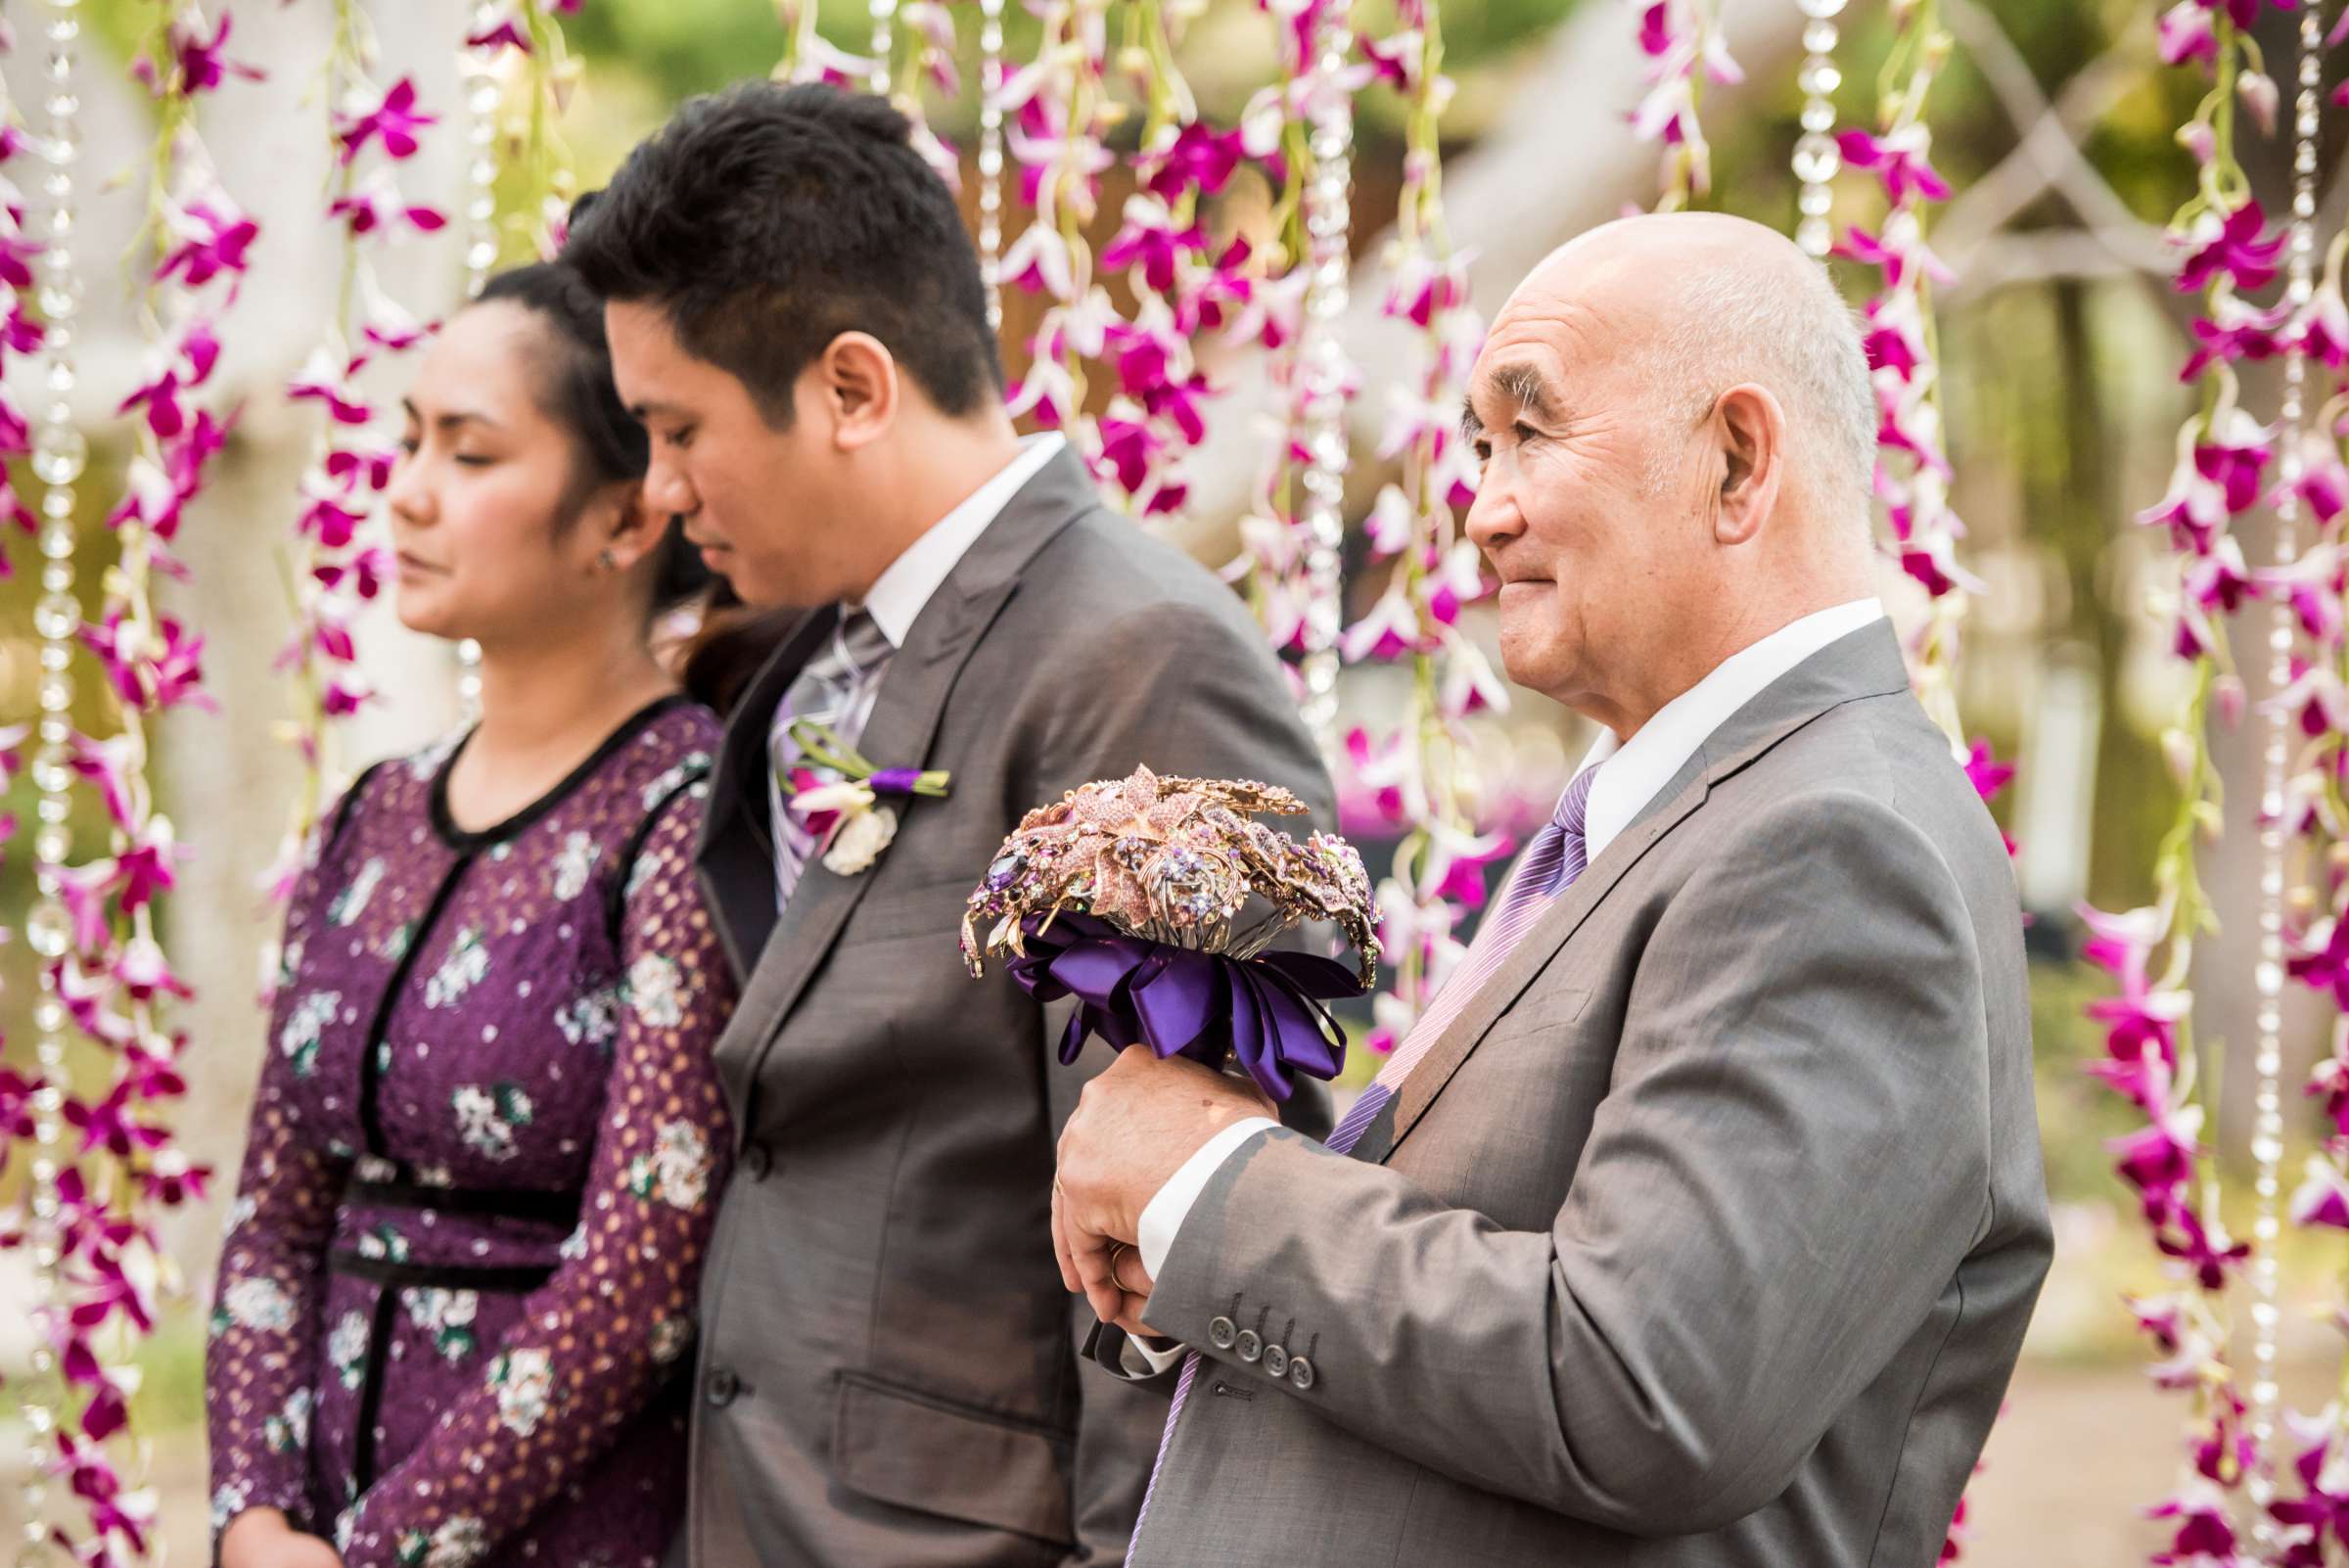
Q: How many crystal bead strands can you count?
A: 7